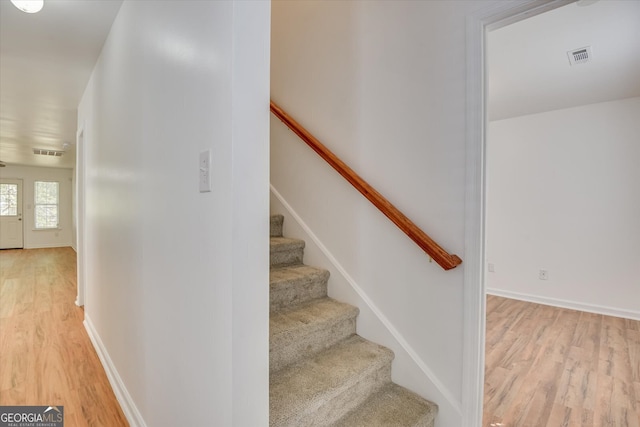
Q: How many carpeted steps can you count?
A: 6